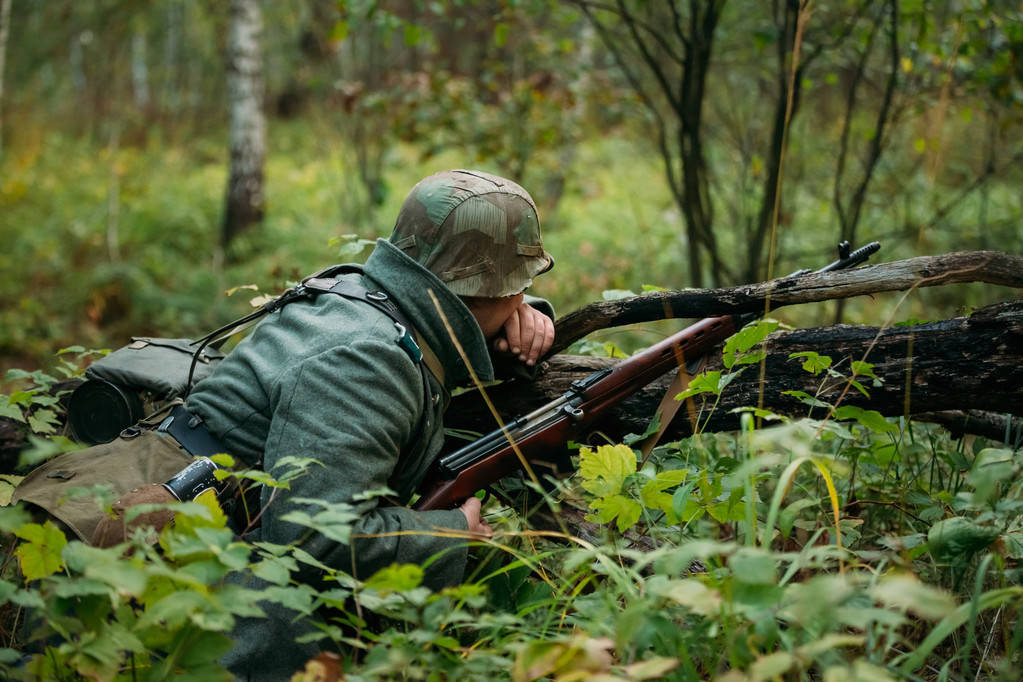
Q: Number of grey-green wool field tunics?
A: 1